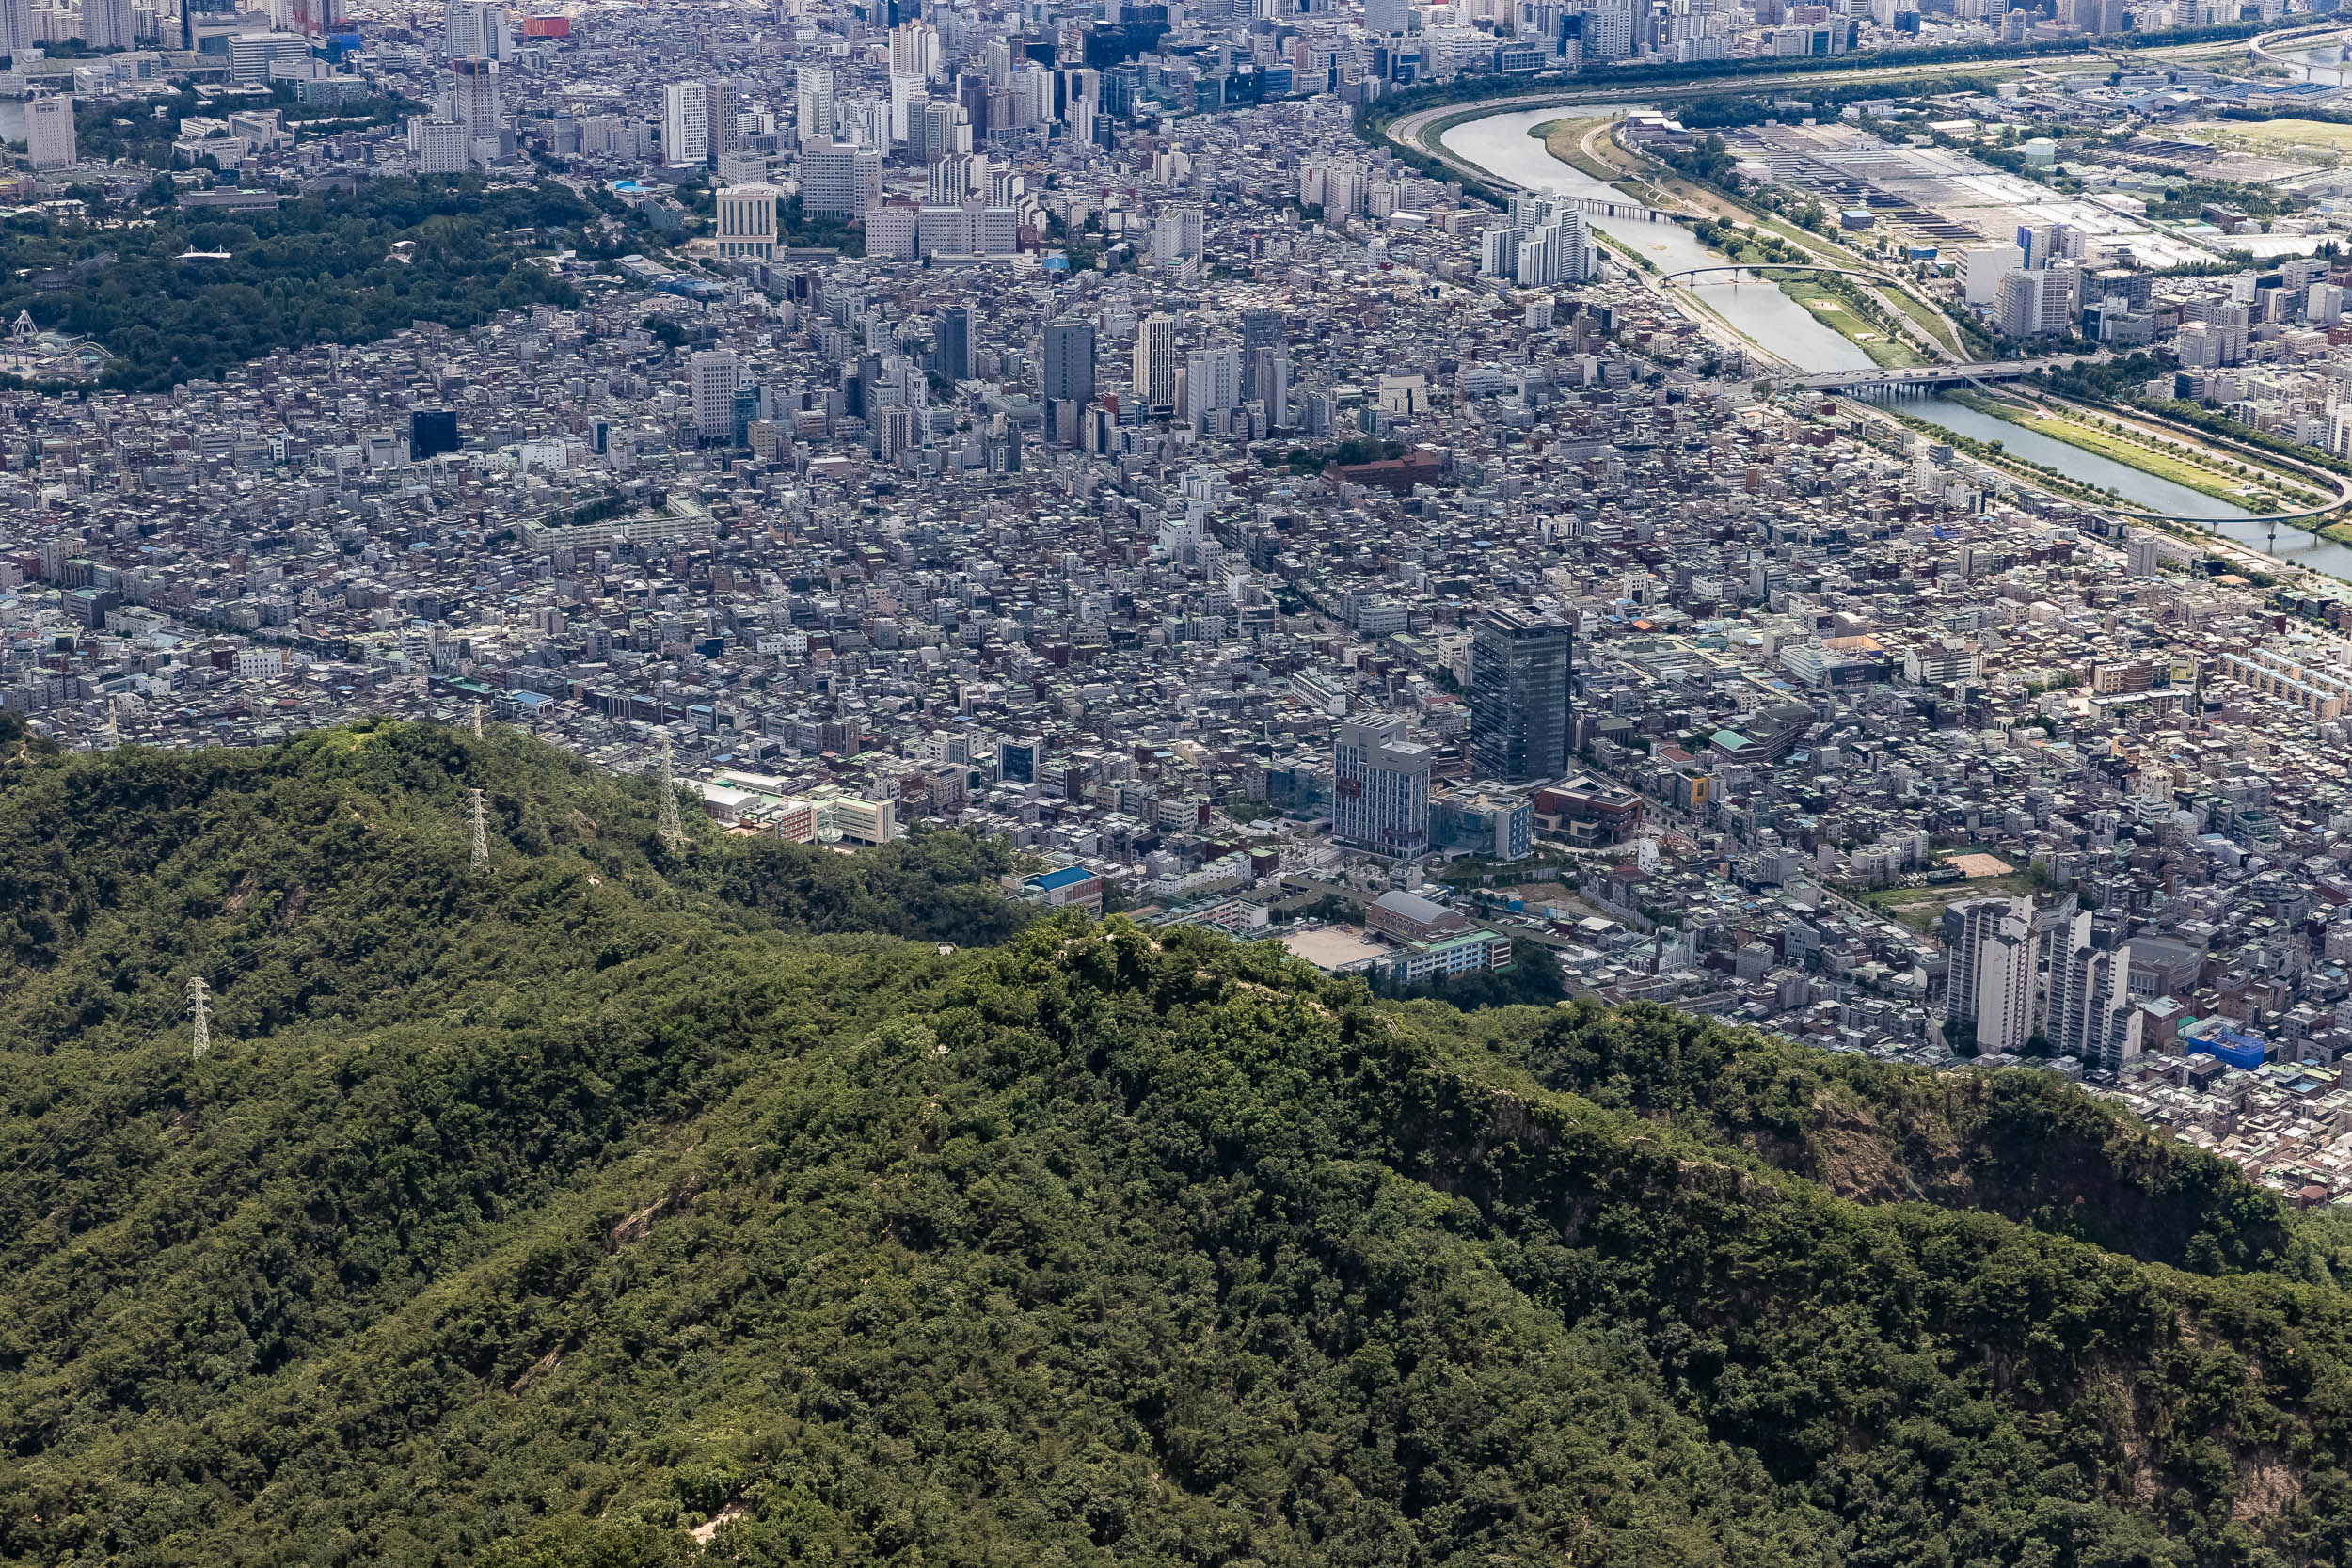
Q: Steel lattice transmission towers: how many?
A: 5